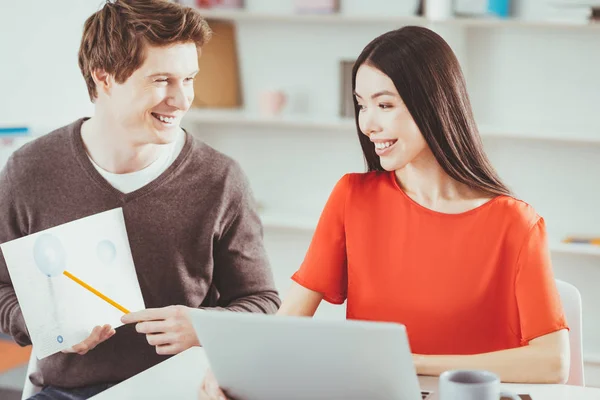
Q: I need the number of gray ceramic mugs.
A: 1